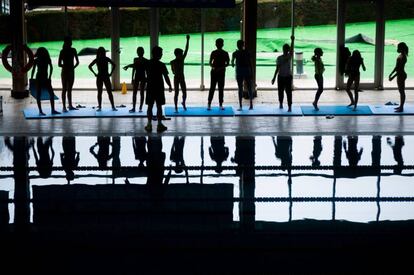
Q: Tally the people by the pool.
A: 12